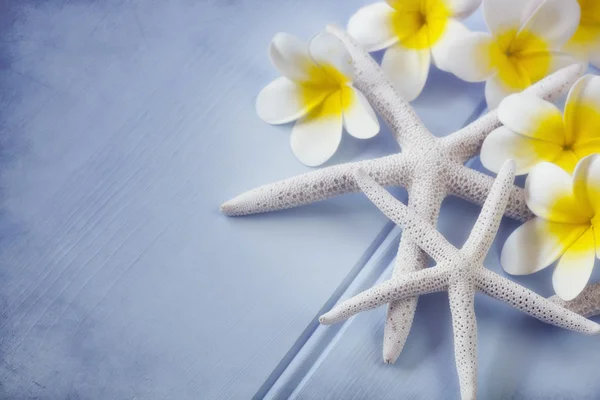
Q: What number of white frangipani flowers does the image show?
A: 6